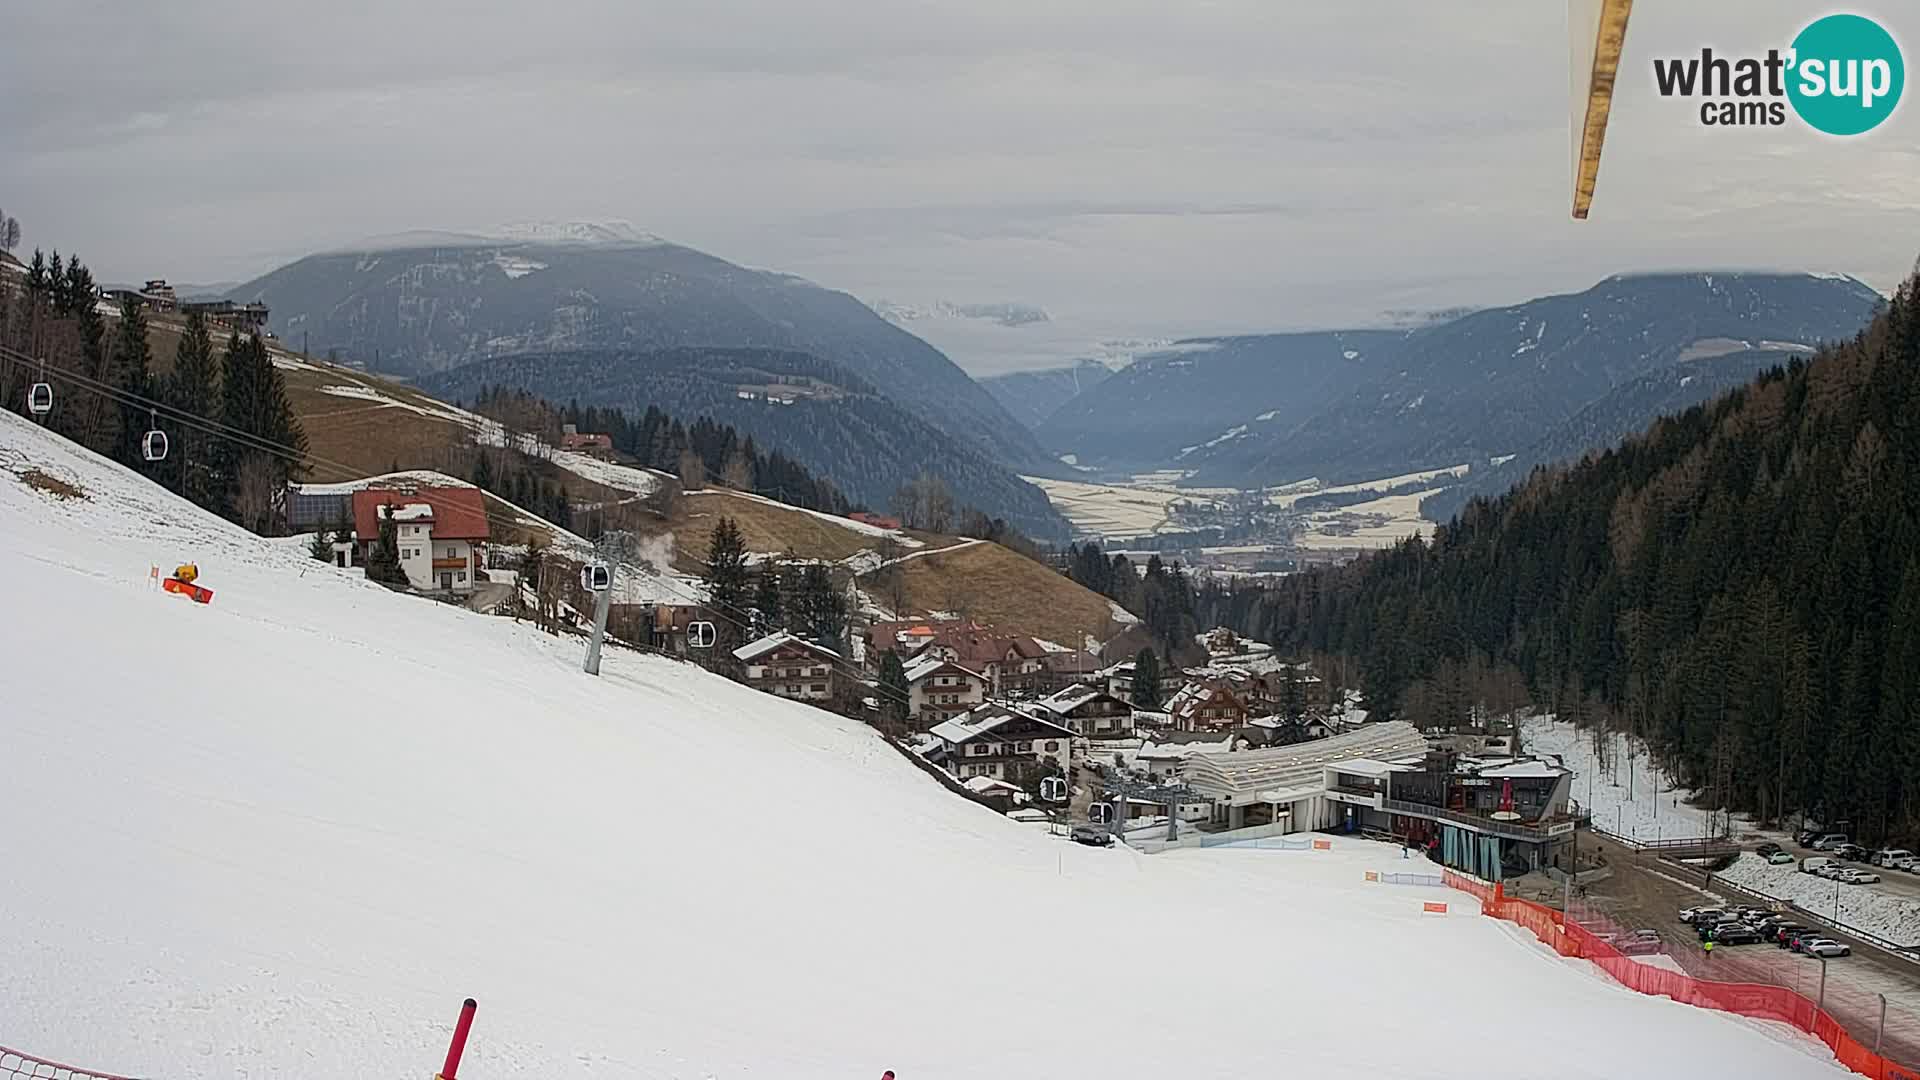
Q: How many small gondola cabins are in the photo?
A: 6